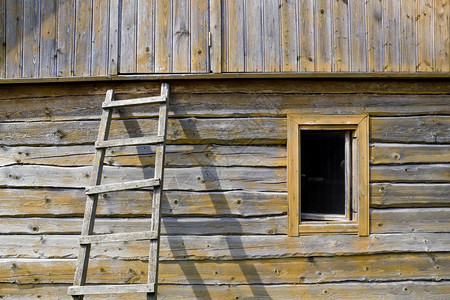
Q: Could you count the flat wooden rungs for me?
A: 5